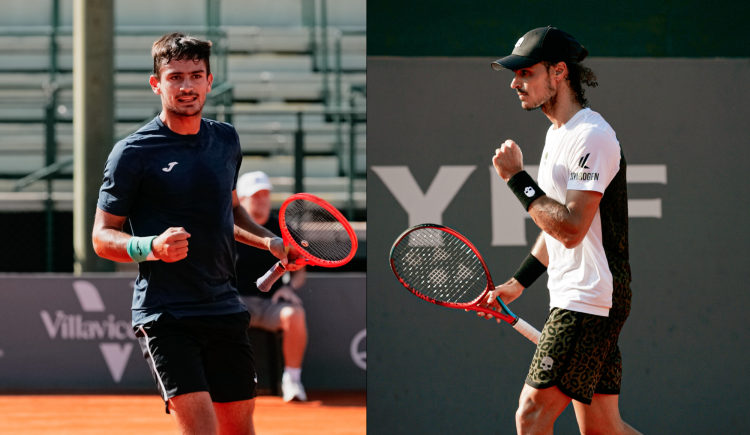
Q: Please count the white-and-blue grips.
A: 1